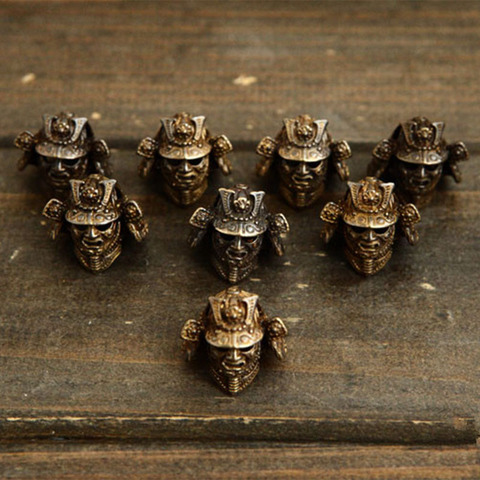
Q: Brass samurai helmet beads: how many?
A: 8